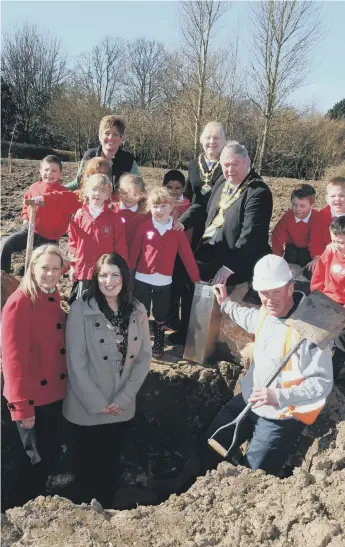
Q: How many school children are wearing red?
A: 9